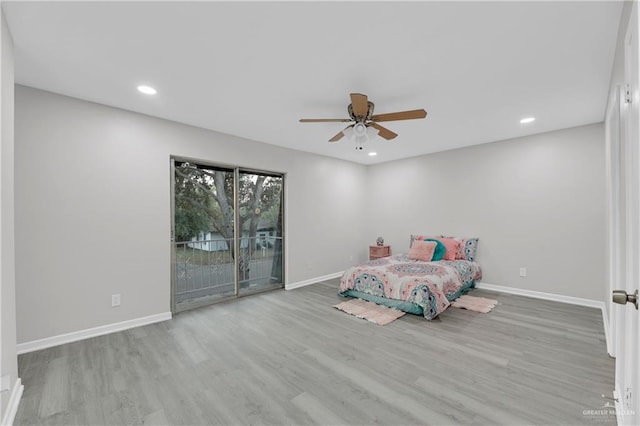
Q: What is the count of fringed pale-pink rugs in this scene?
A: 2